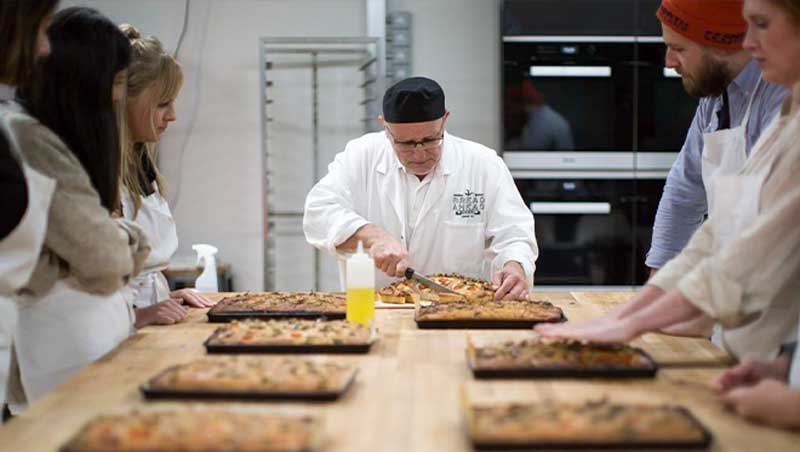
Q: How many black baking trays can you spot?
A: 7